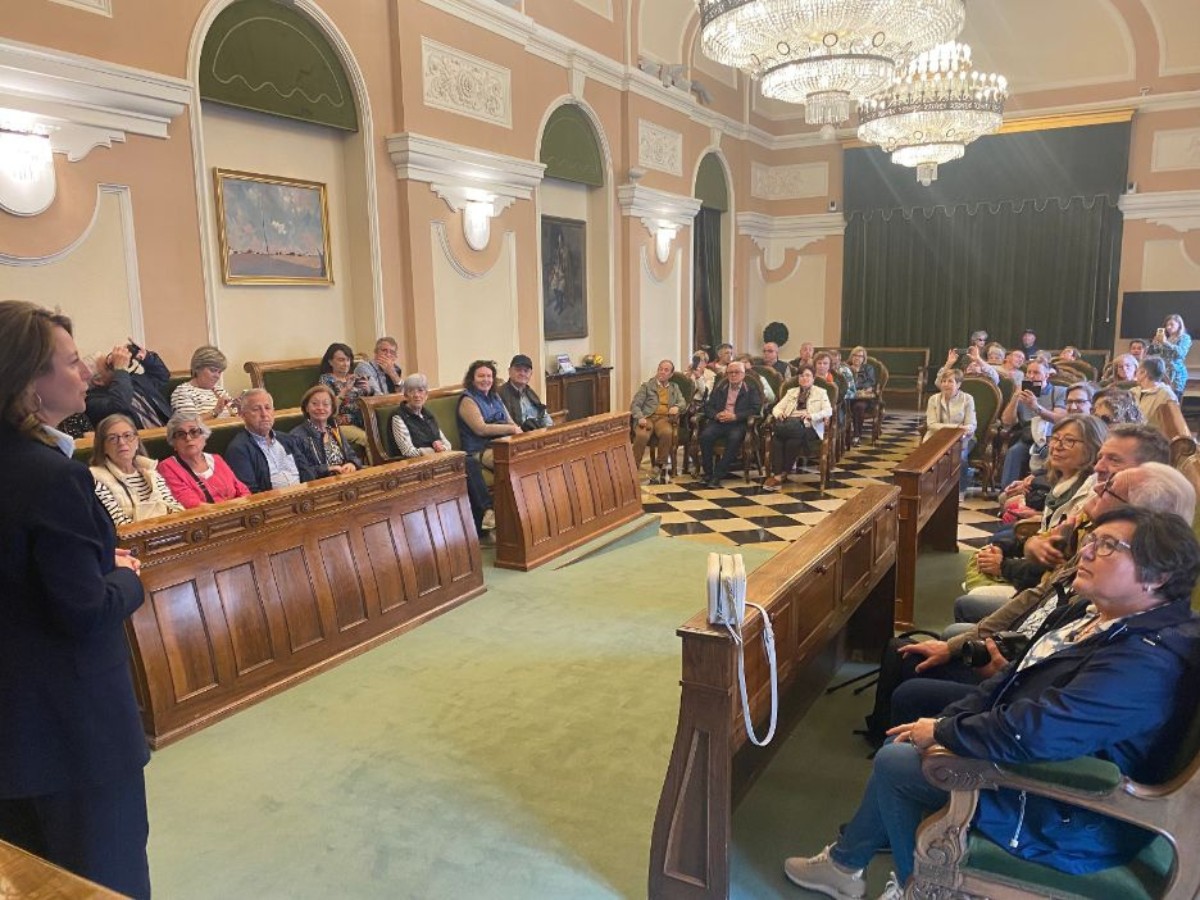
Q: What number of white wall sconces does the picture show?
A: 3